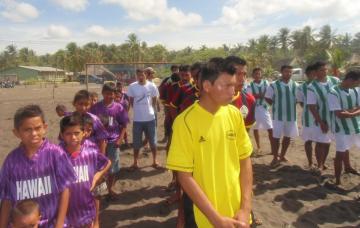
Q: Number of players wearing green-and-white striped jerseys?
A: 5